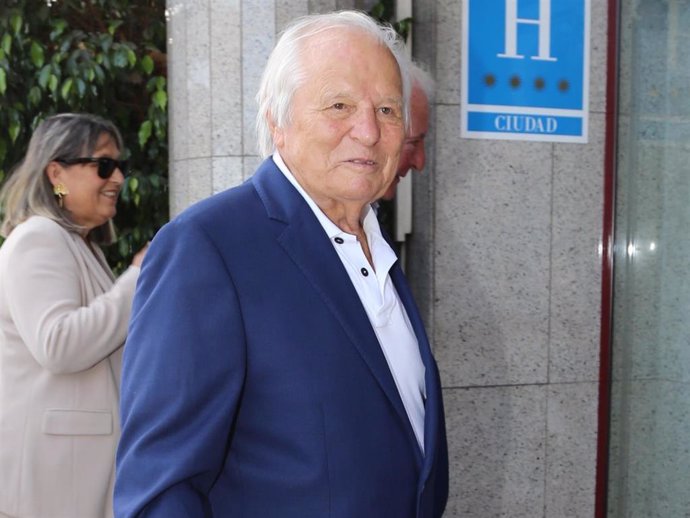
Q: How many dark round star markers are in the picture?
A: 4